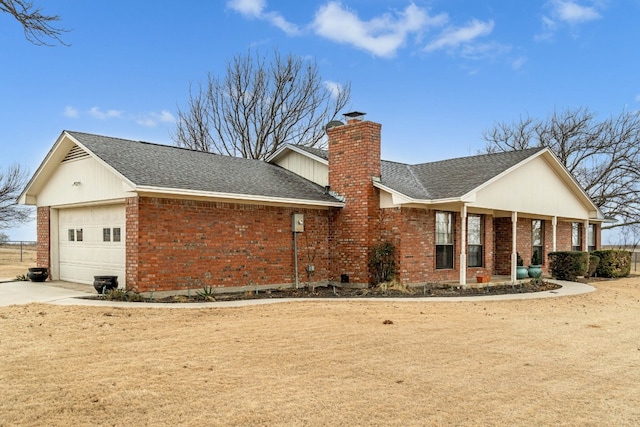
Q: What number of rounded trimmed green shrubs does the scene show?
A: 3